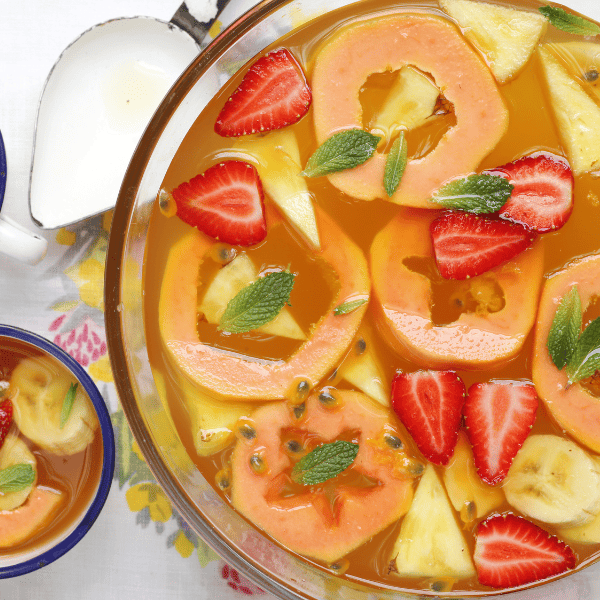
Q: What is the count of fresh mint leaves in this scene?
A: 11